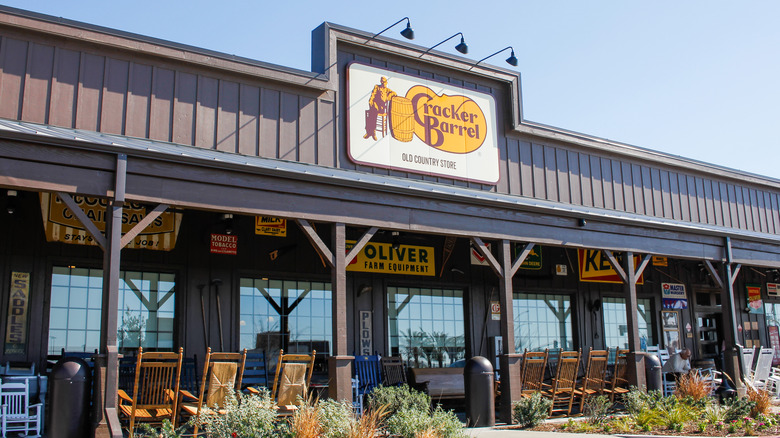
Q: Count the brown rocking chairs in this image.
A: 7